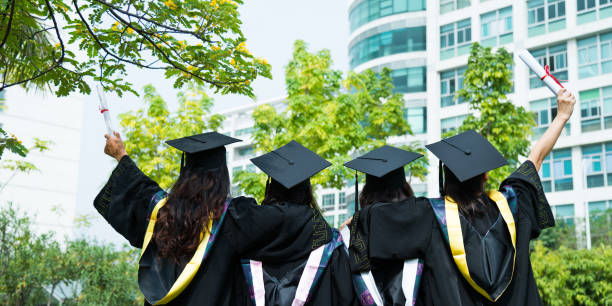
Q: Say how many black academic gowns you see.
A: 4